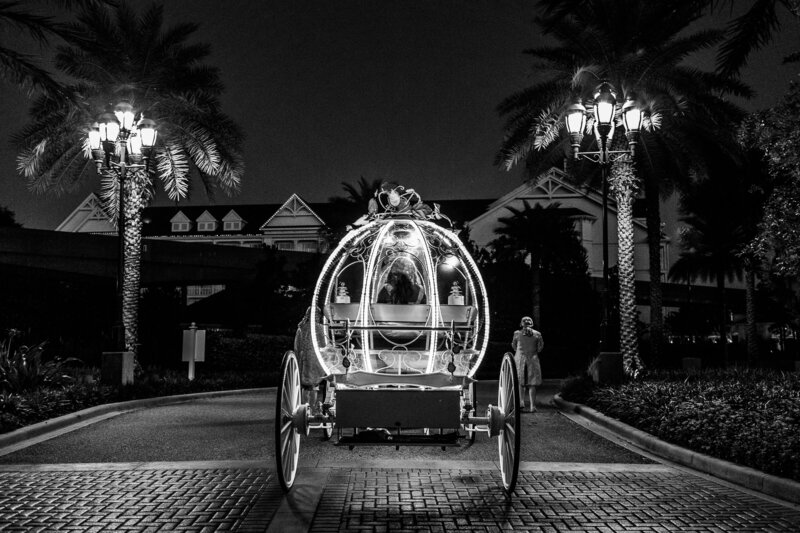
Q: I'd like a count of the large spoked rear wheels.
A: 2